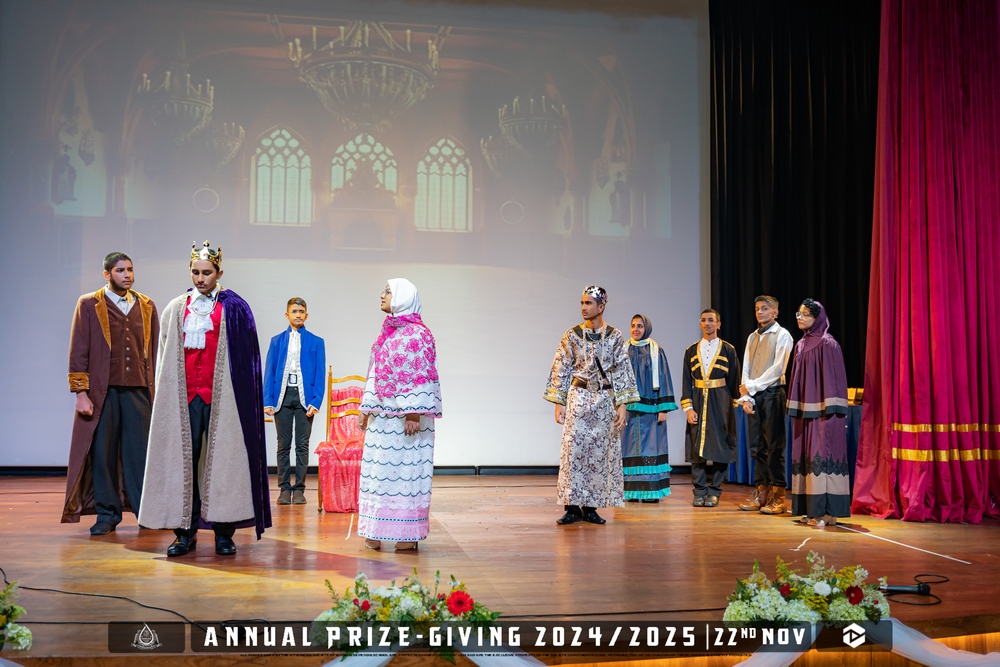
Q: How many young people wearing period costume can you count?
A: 9